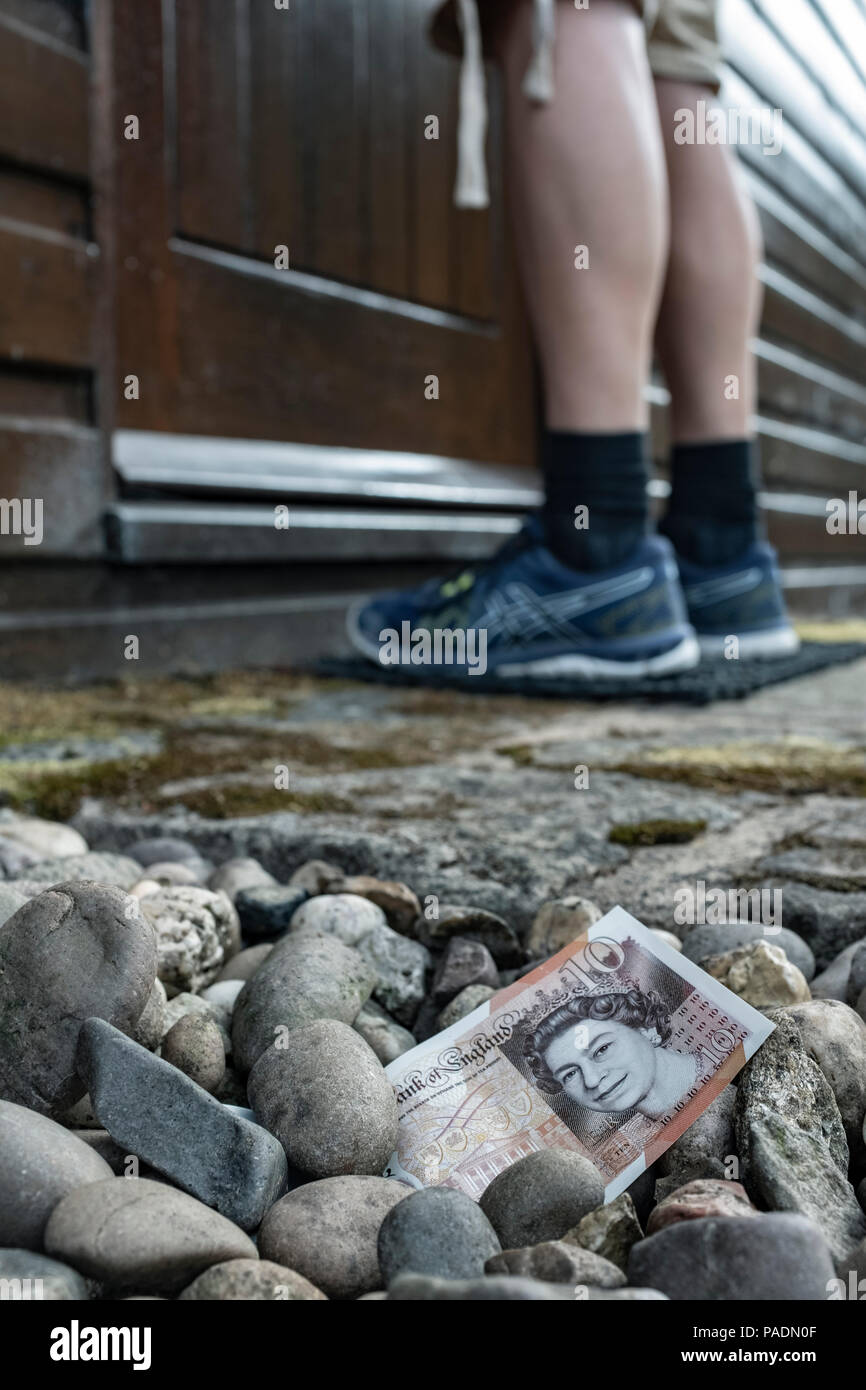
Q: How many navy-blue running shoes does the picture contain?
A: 2